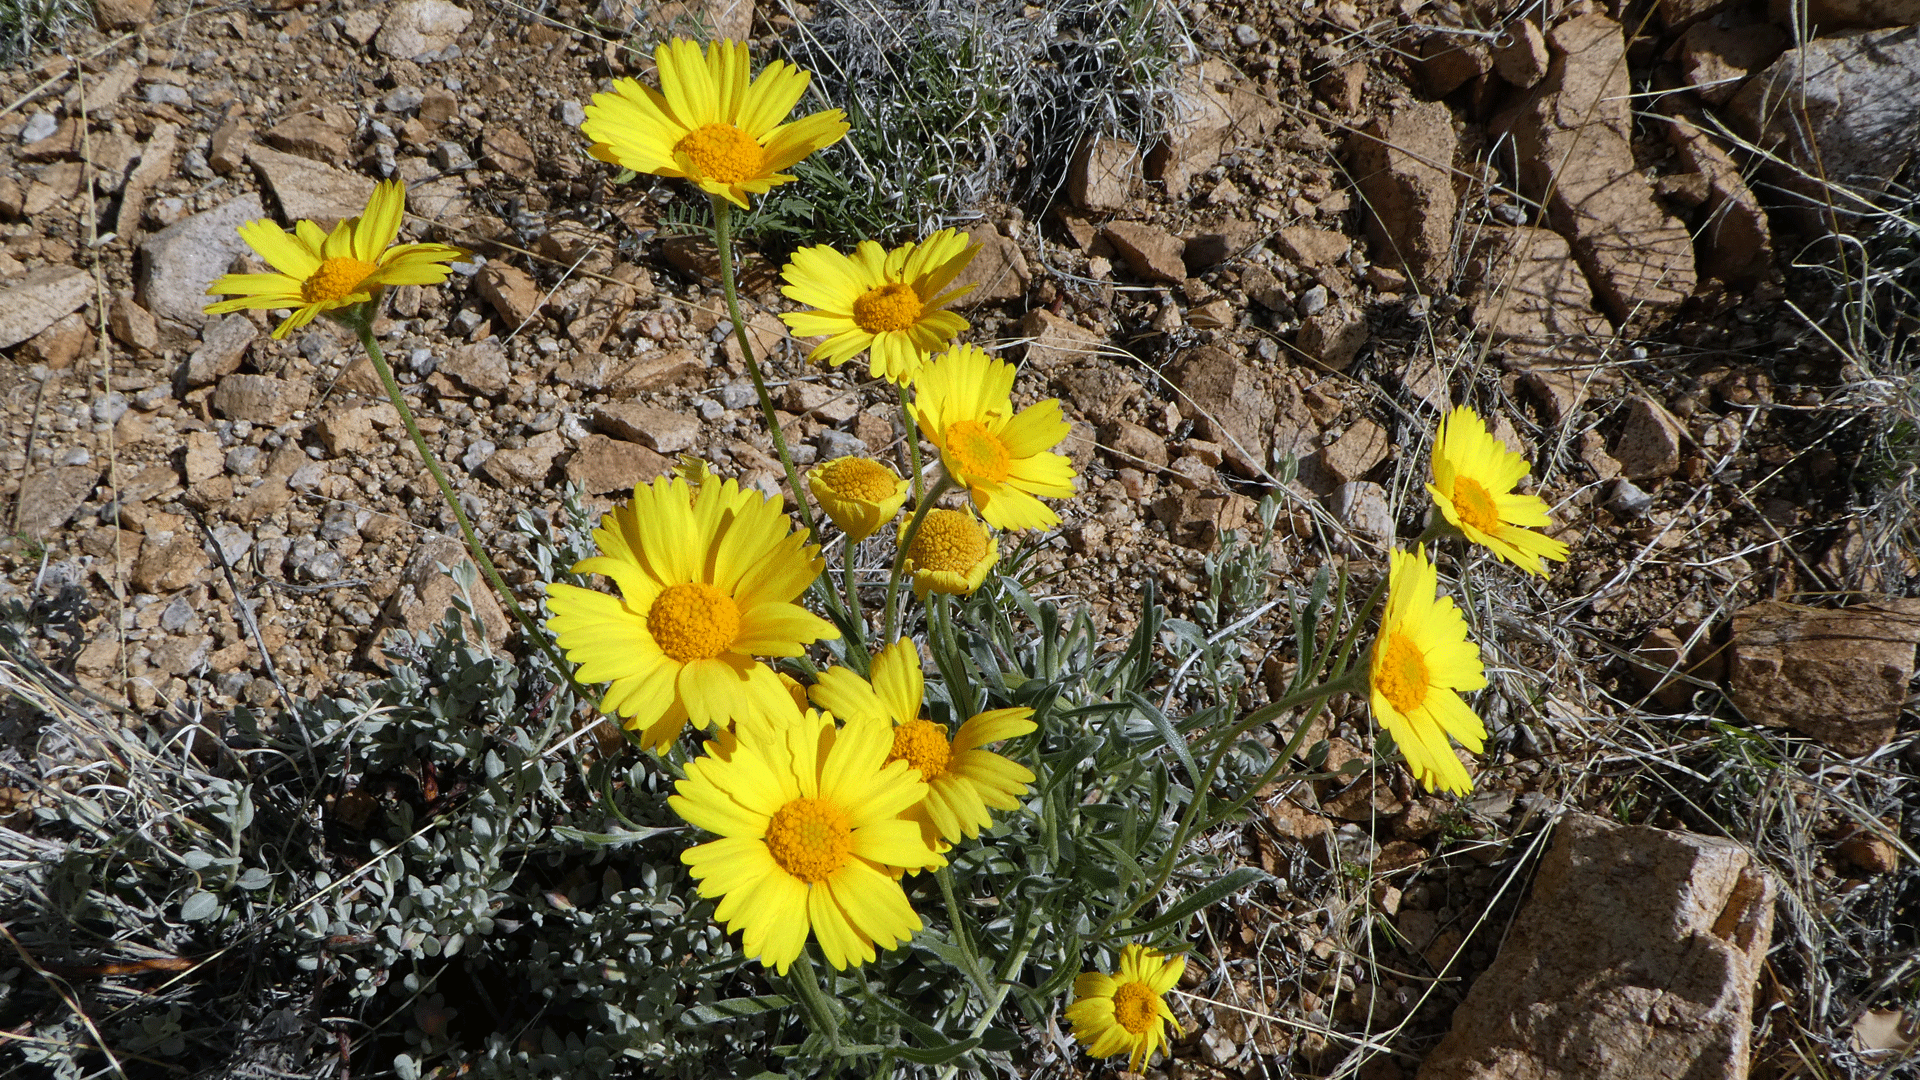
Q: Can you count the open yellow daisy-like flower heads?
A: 10